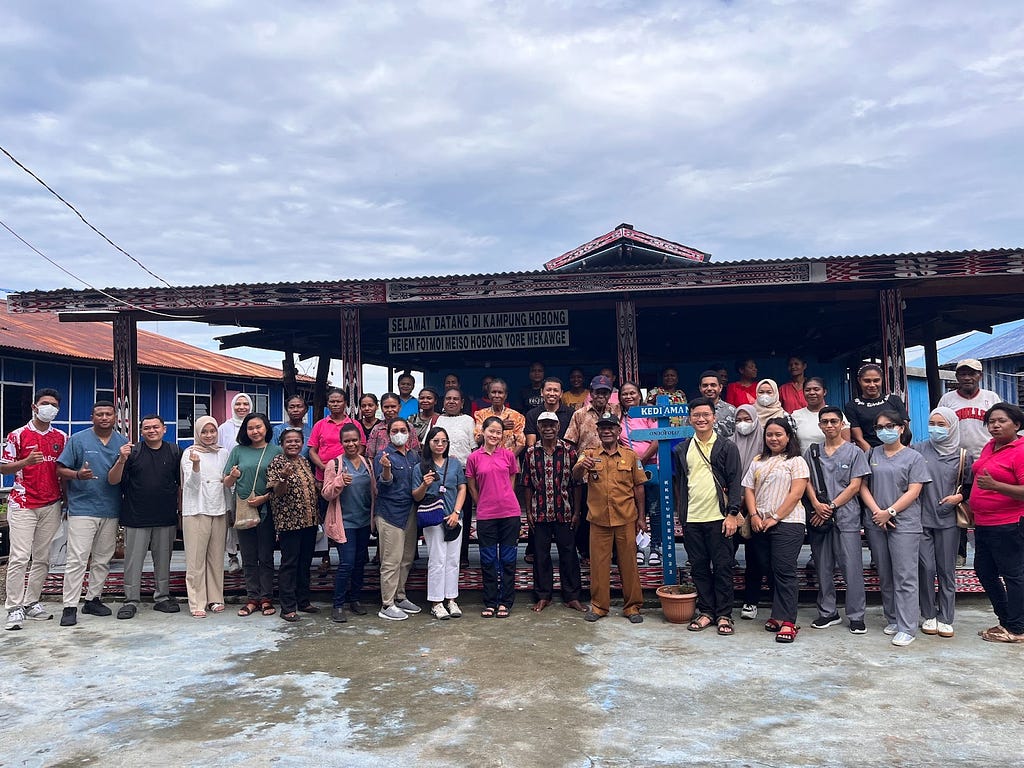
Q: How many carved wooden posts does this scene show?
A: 4